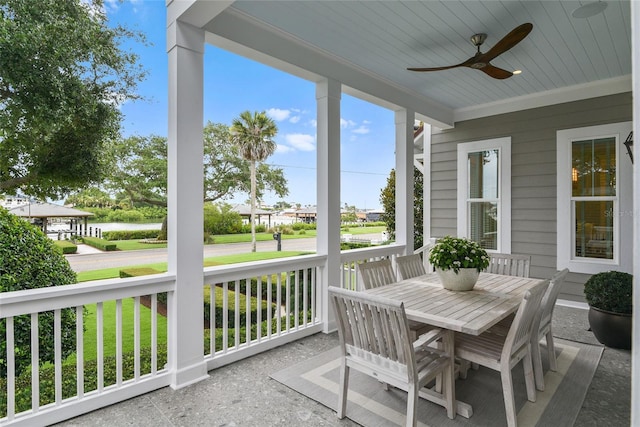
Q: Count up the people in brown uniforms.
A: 0